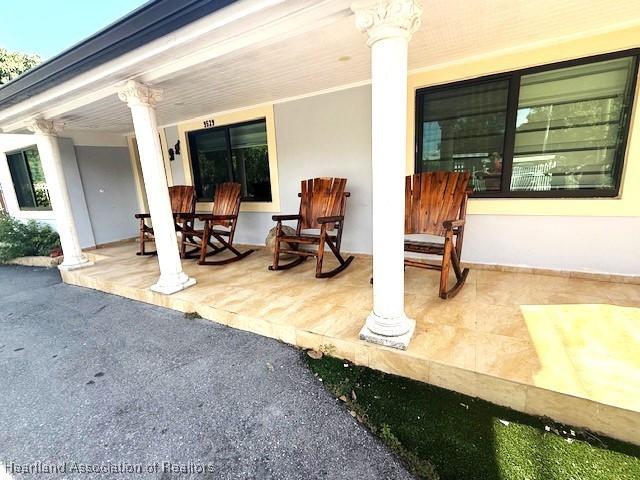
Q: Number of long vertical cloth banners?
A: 0